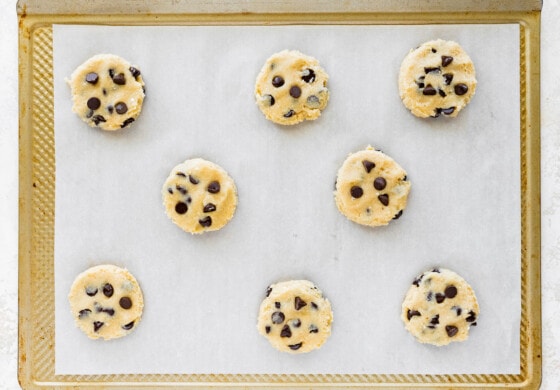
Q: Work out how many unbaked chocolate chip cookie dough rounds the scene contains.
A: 8